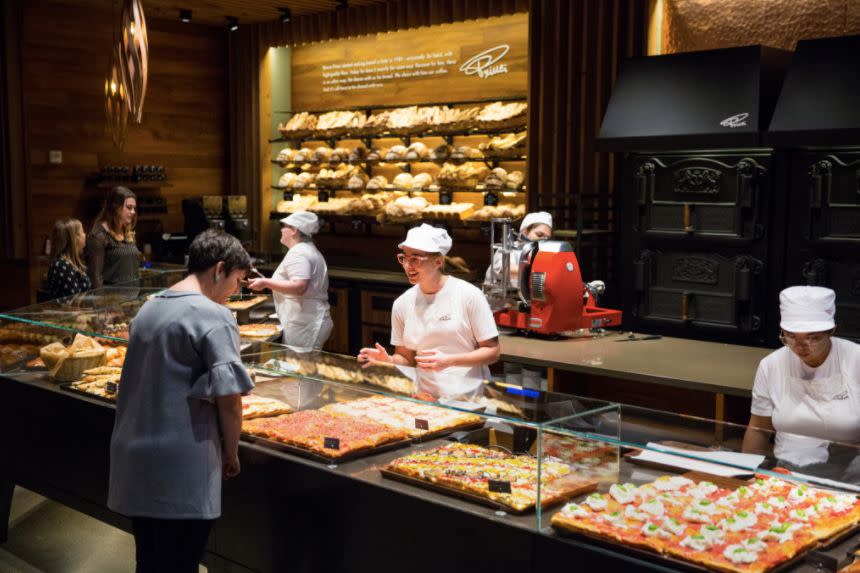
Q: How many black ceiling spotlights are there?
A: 4